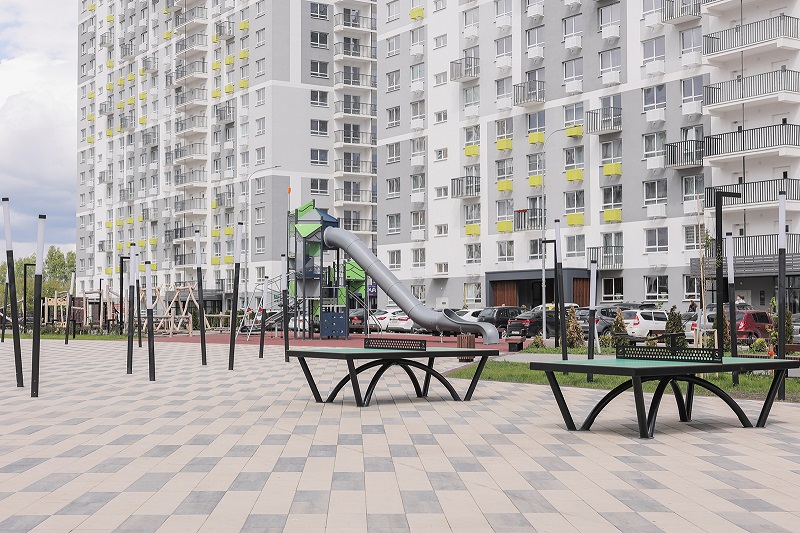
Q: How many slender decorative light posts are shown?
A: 15